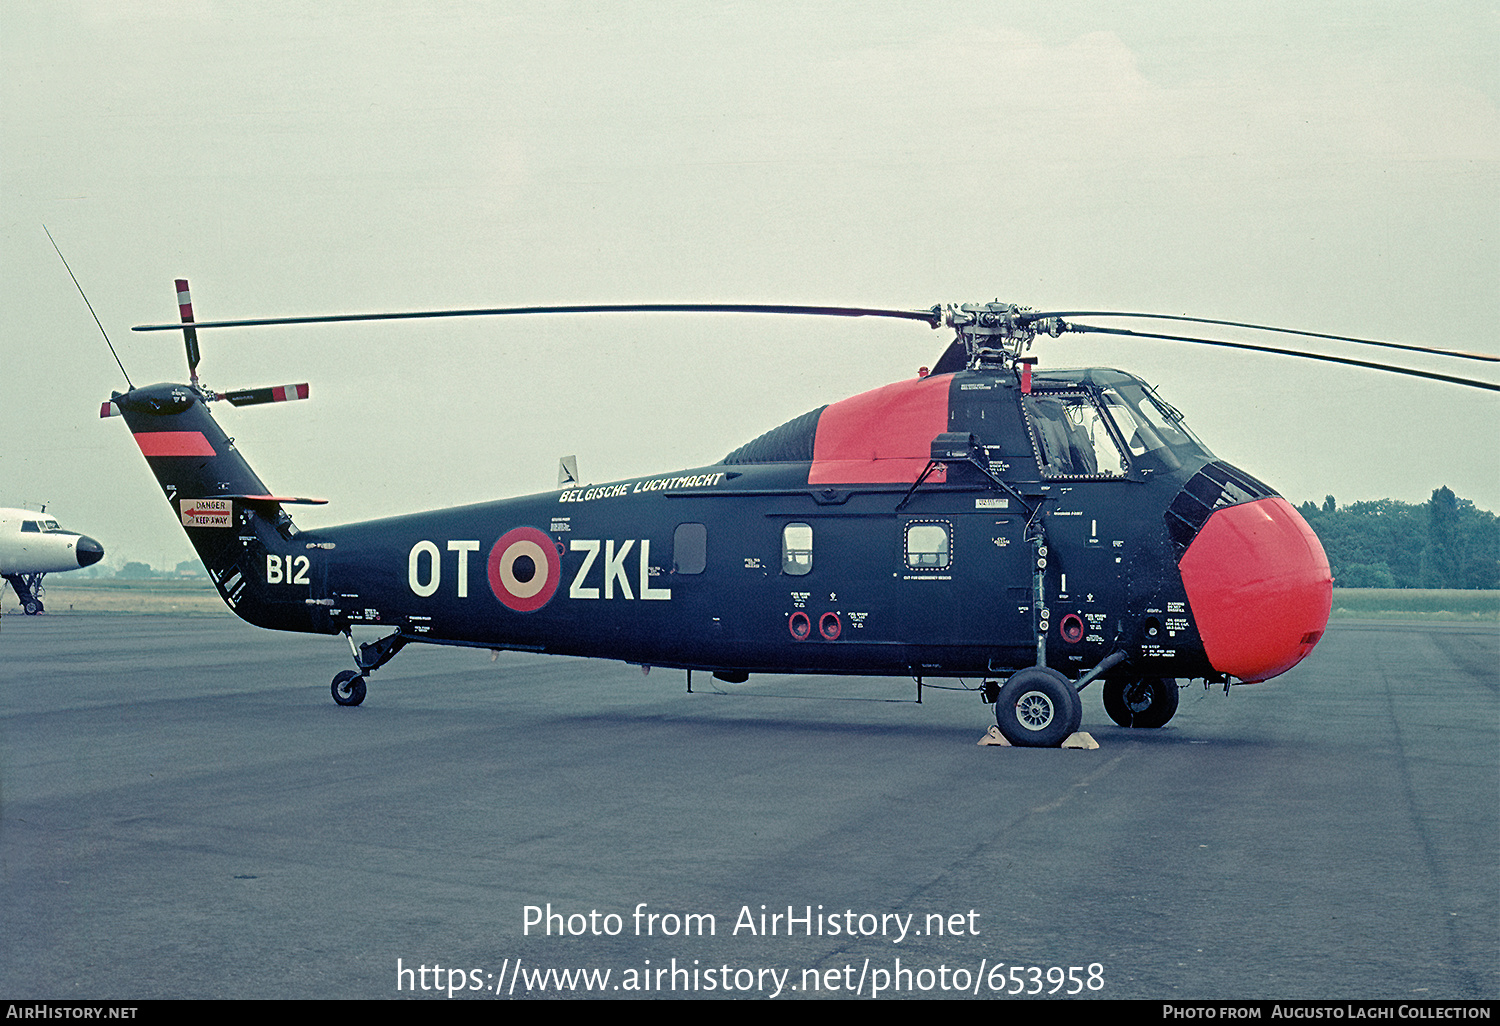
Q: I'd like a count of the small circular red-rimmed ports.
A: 3